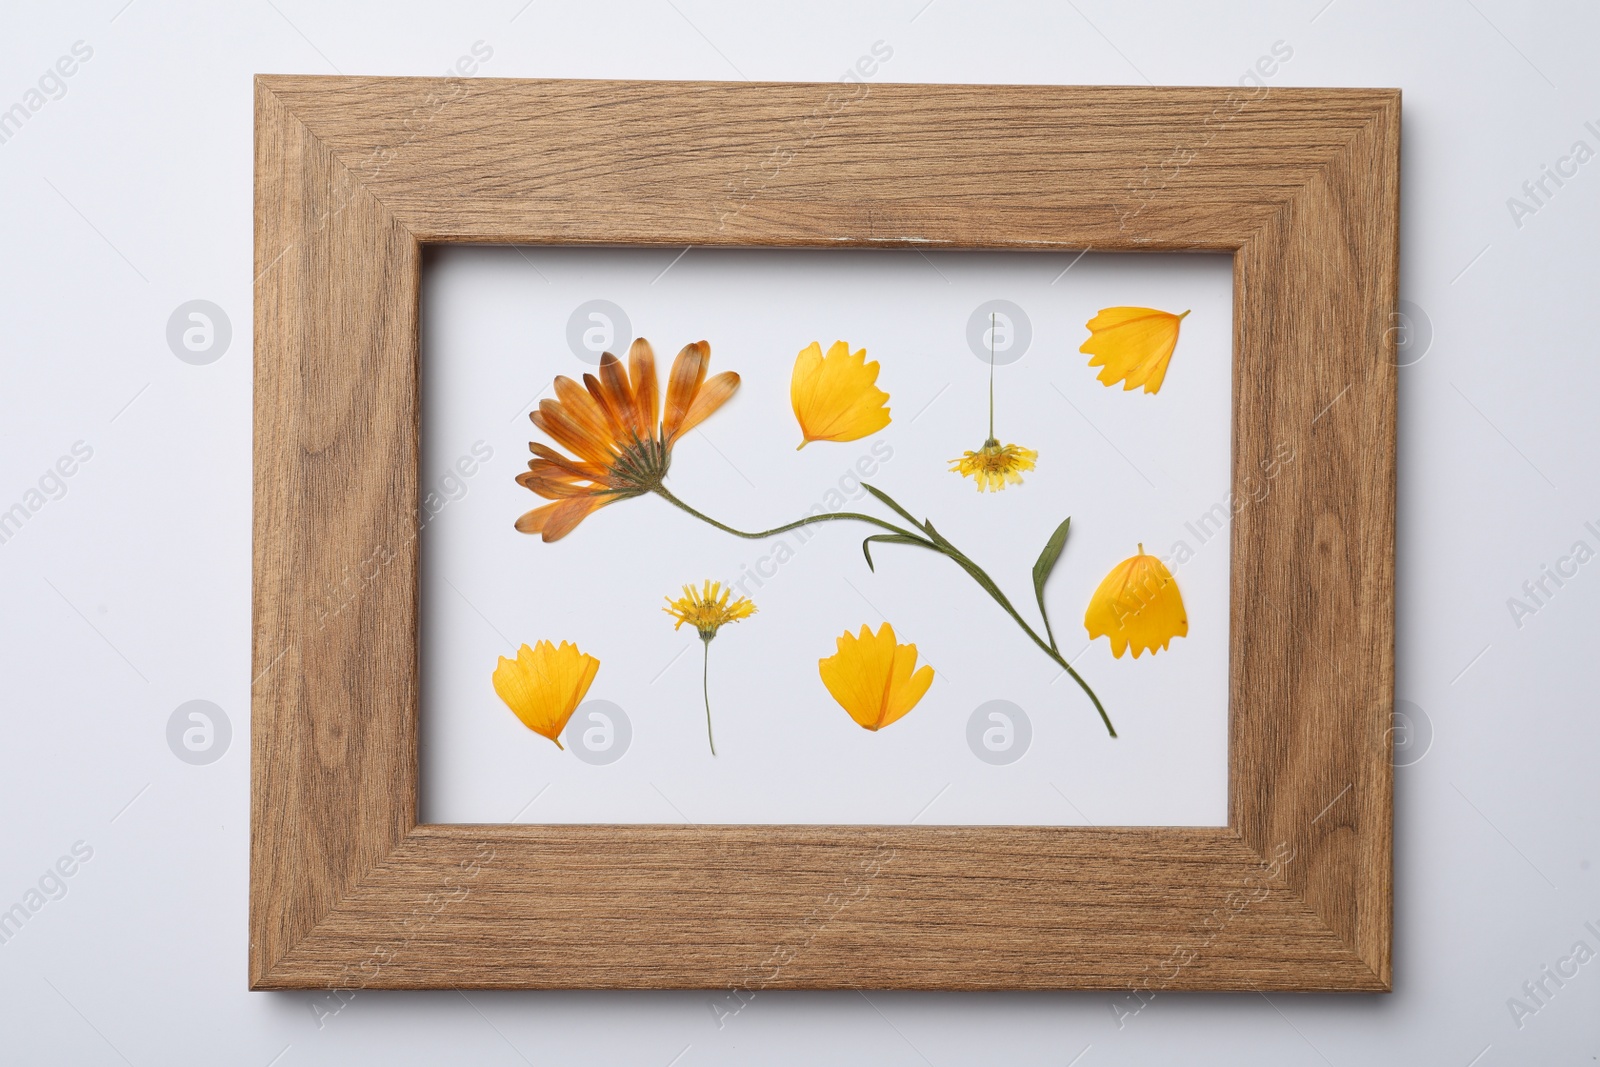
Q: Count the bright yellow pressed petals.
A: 5